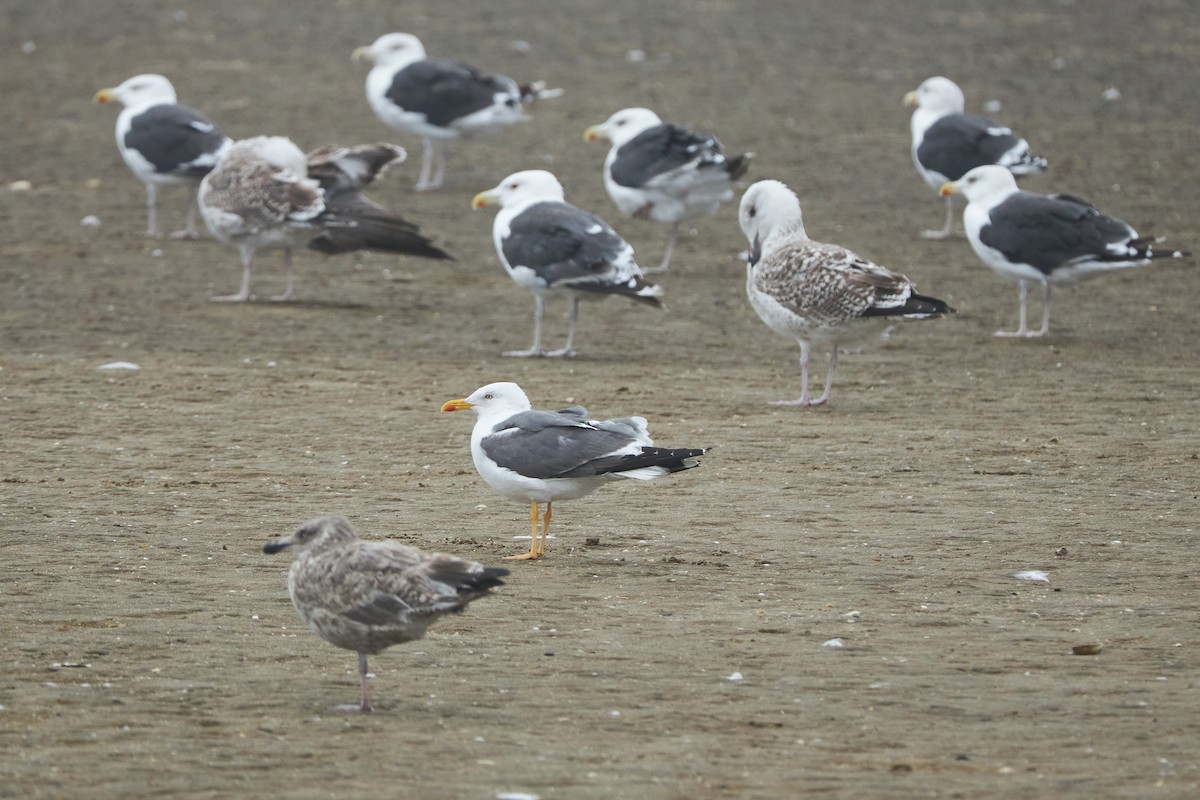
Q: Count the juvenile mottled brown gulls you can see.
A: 3